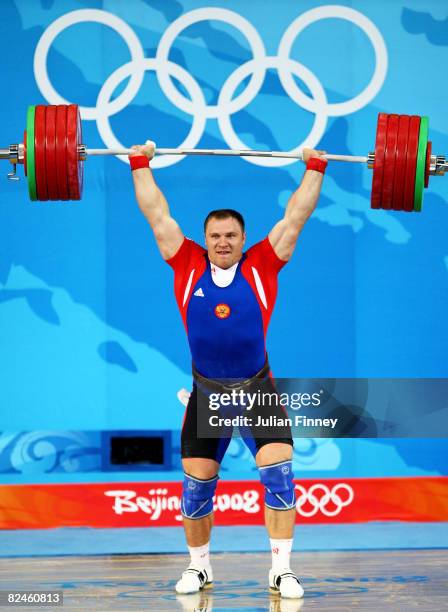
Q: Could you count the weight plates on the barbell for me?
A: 12